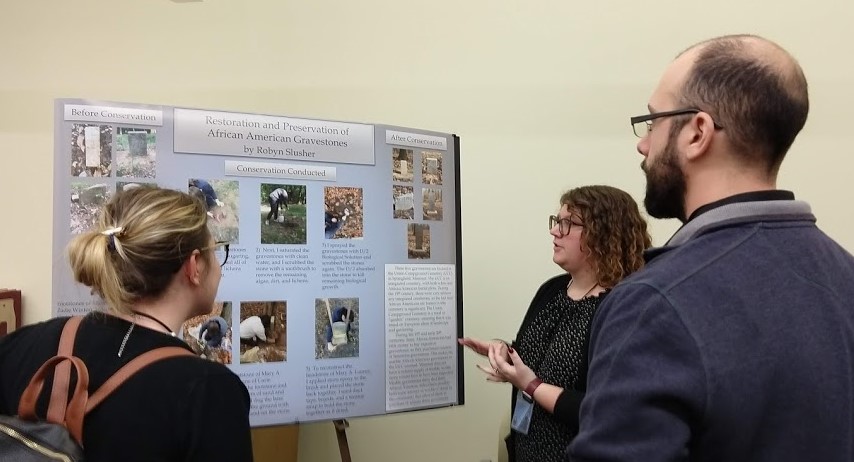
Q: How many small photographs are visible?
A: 15